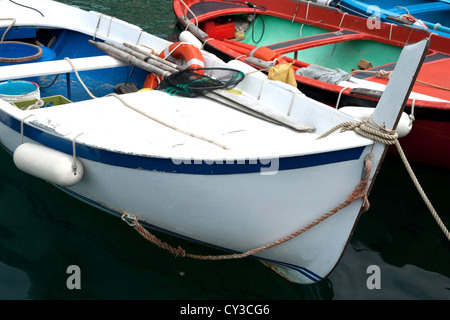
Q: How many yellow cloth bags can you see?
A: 1